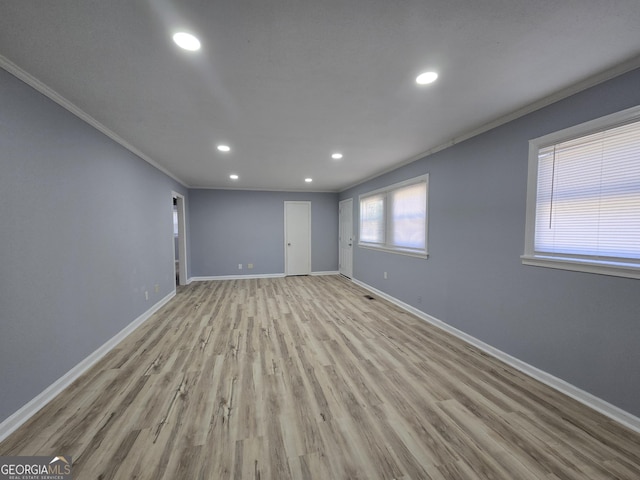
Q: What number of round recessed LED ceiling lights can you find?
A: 6